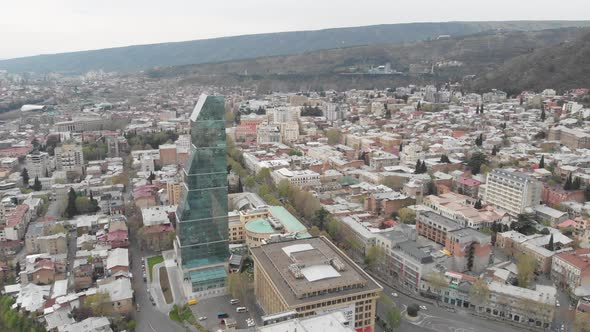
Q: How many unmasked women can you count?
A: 0